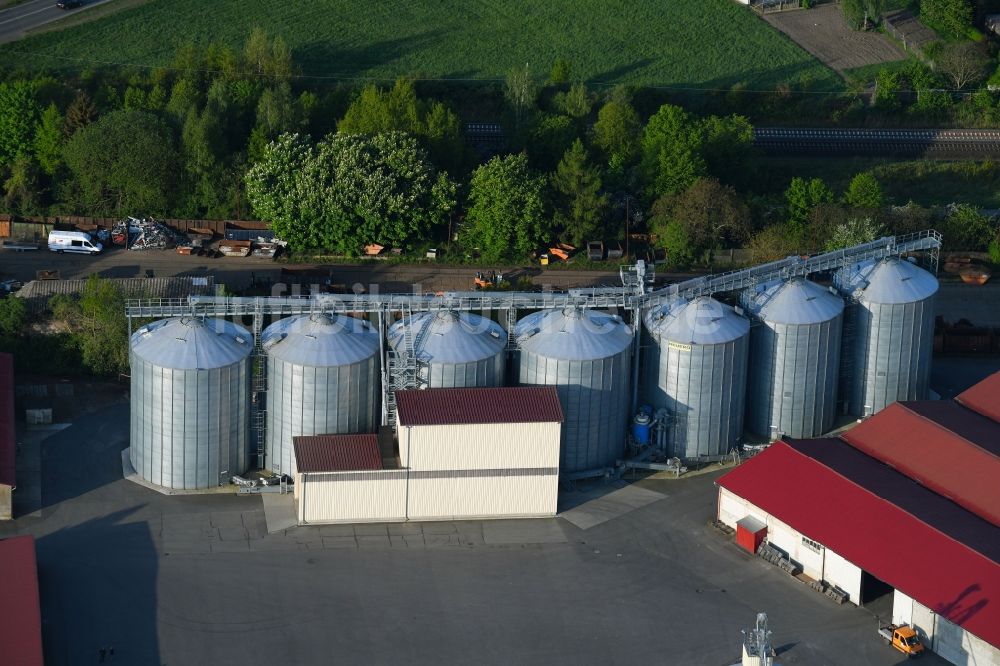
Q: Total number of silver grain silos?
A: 7